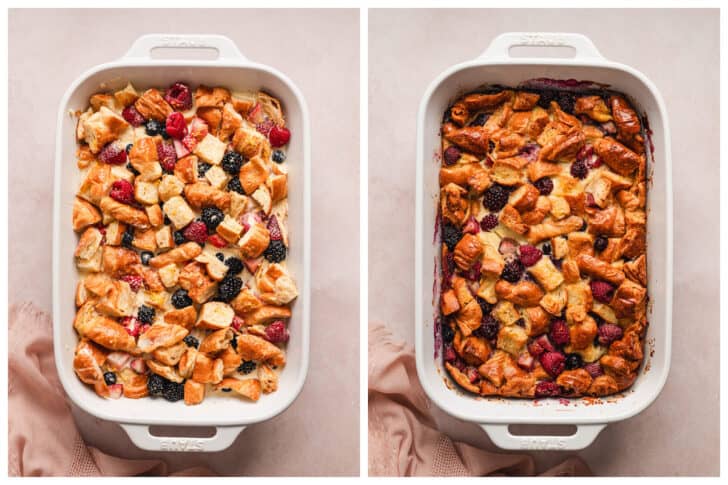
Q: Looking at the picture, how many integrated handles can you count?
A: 4